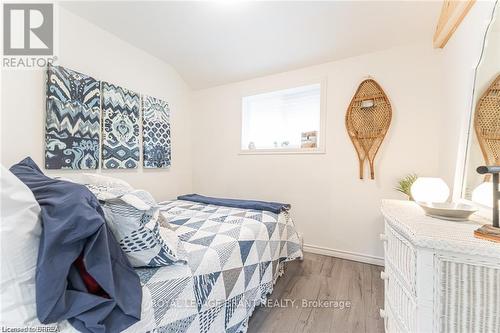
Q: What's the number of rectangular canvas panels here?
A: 3